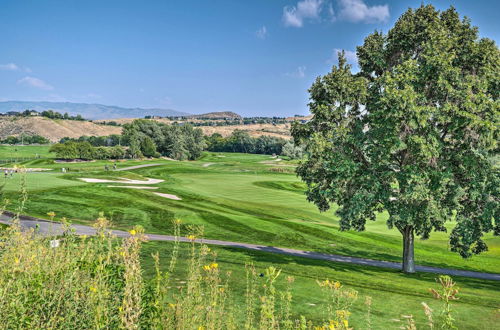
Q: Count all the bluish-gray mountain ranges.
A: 1